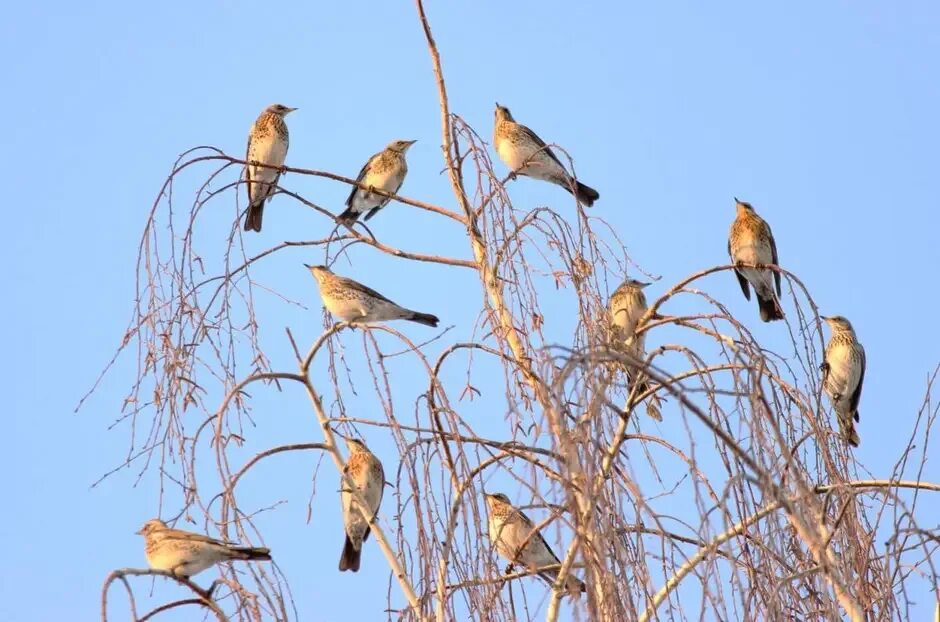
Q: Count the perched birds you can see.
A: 10